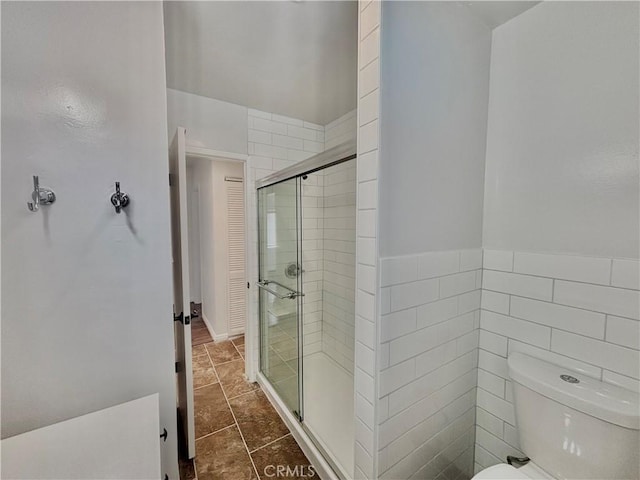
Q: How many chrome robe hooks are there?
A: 2